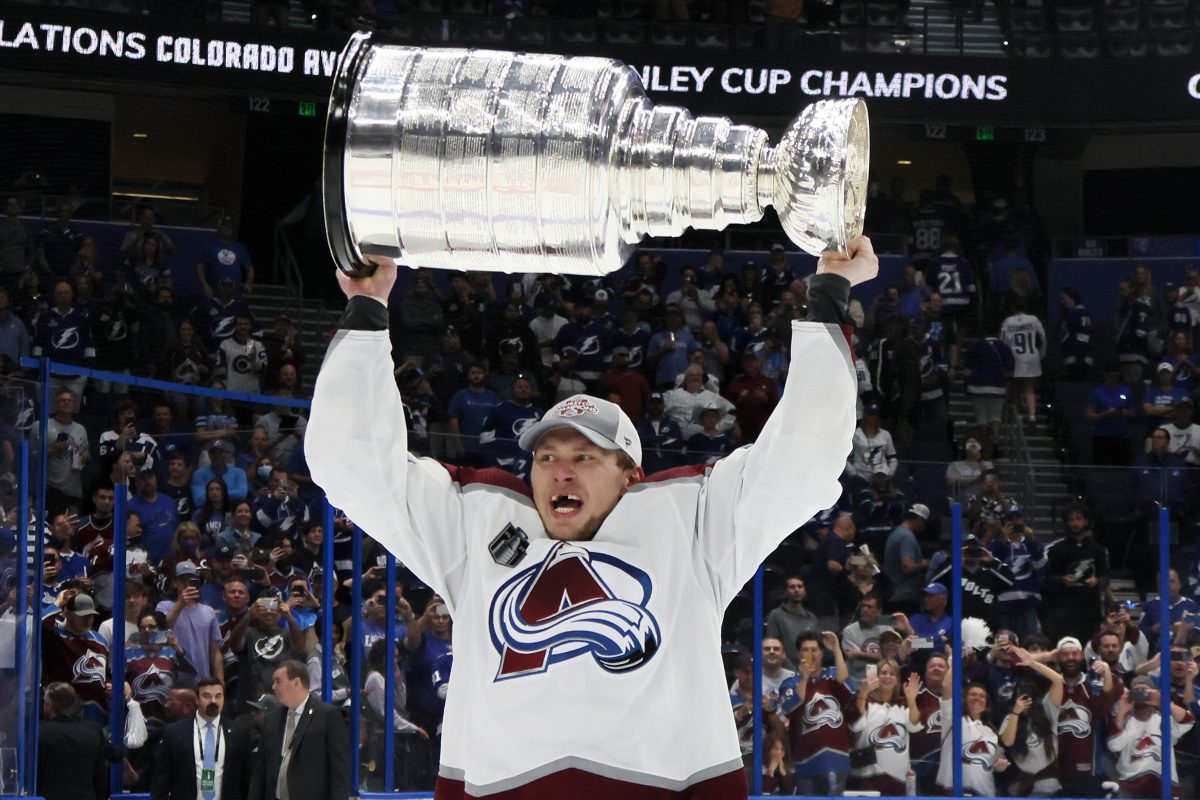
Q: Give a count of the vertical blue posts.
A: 9